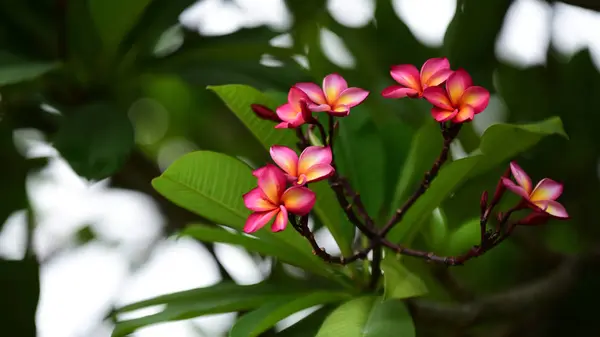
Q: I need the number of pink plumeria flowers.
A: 7